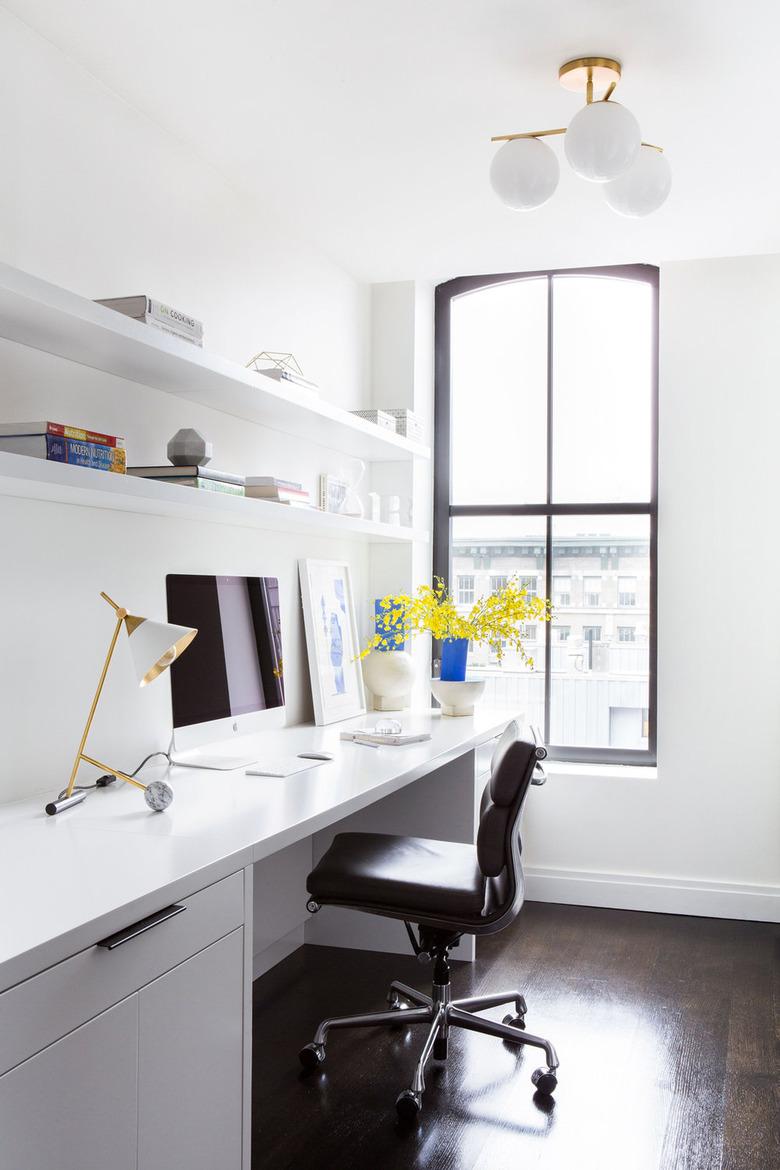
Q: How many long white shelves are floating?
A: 2